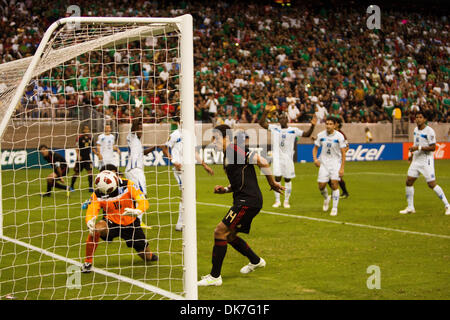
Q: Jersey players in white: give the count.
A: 6